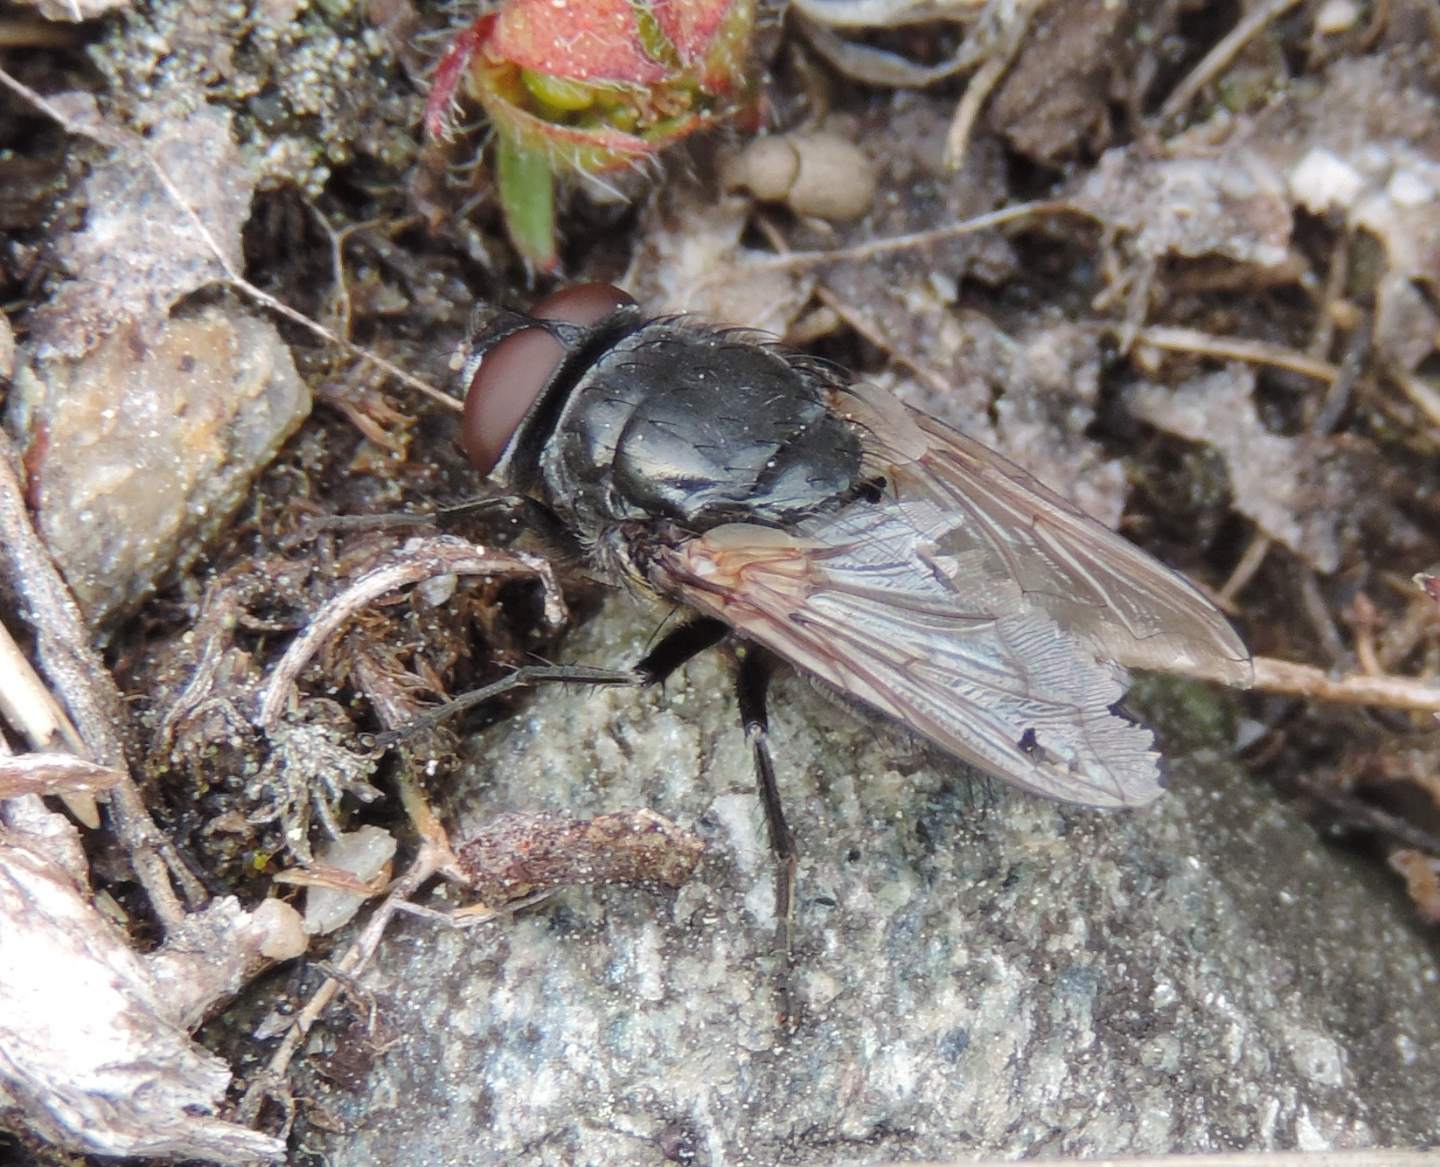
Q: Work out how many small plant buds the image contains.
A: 1